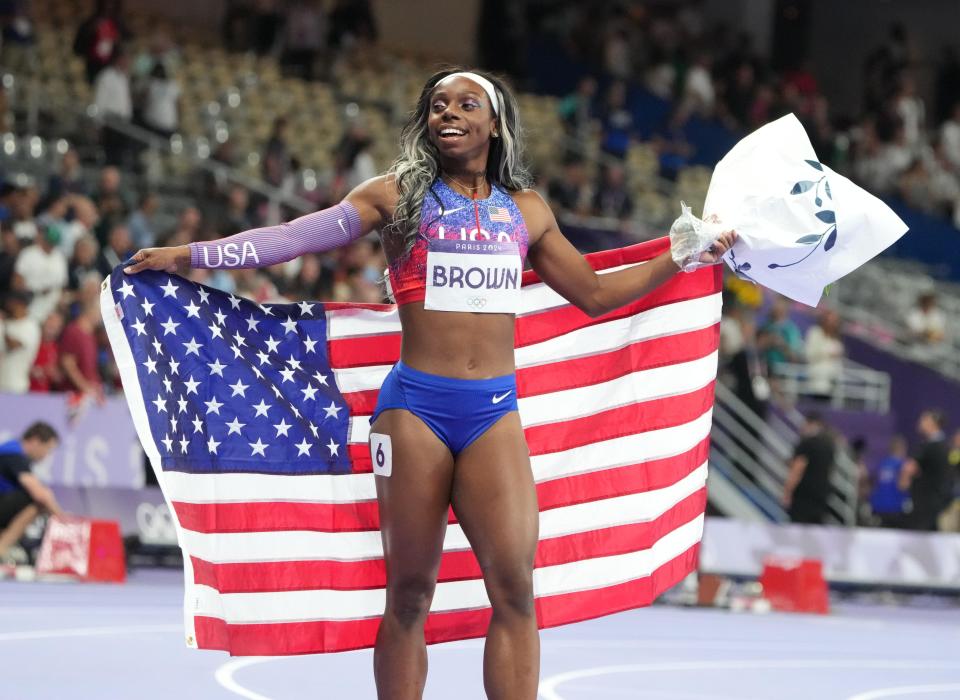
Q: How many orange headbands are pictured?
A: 0